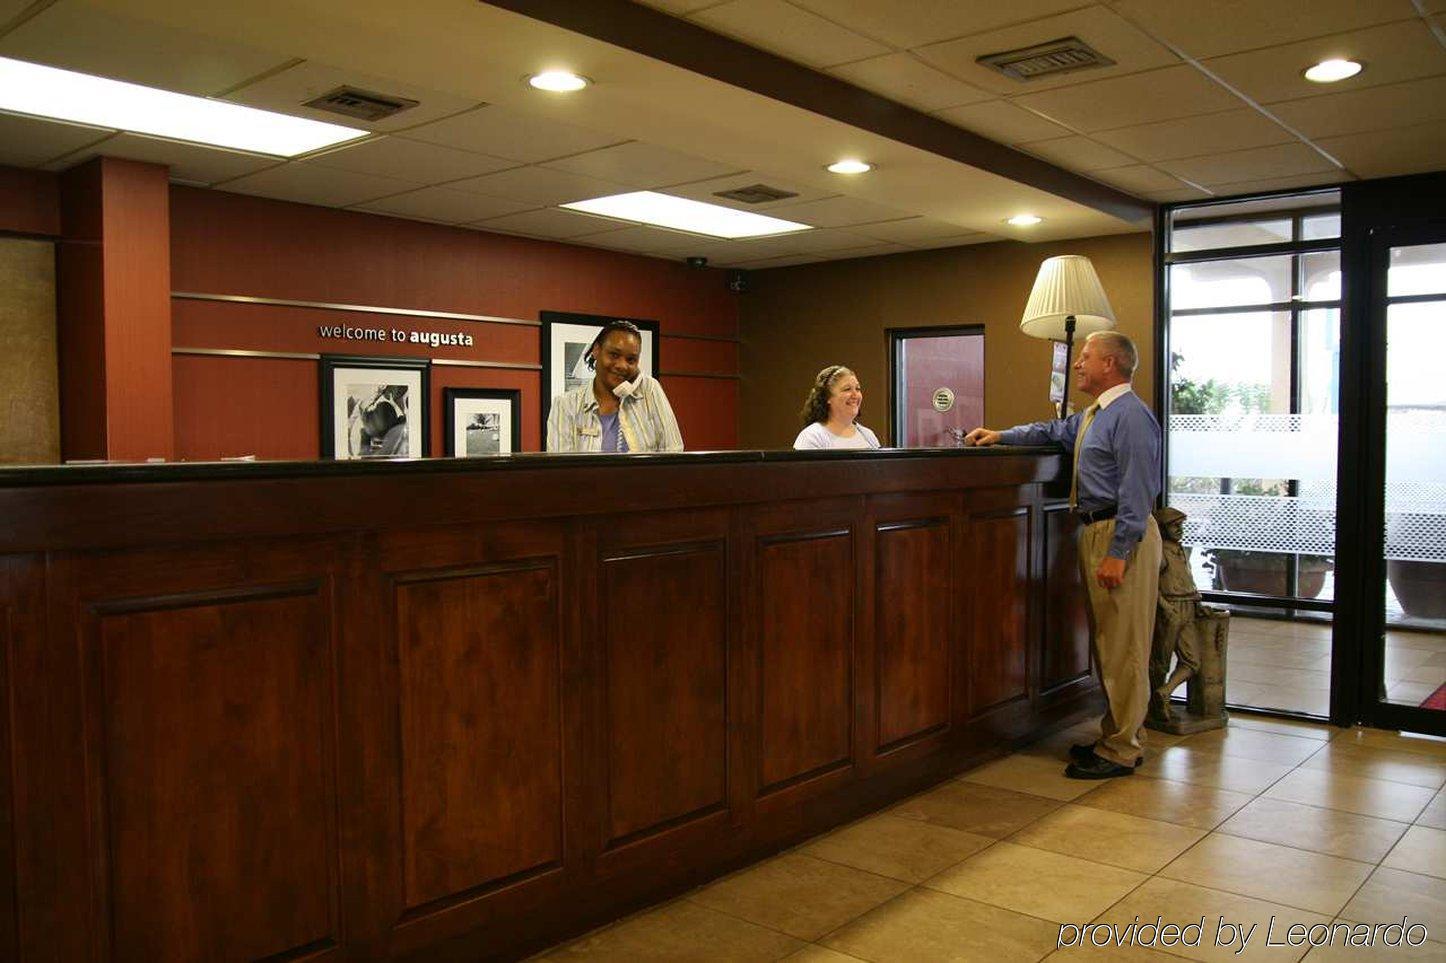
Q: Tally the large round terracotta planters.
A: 2